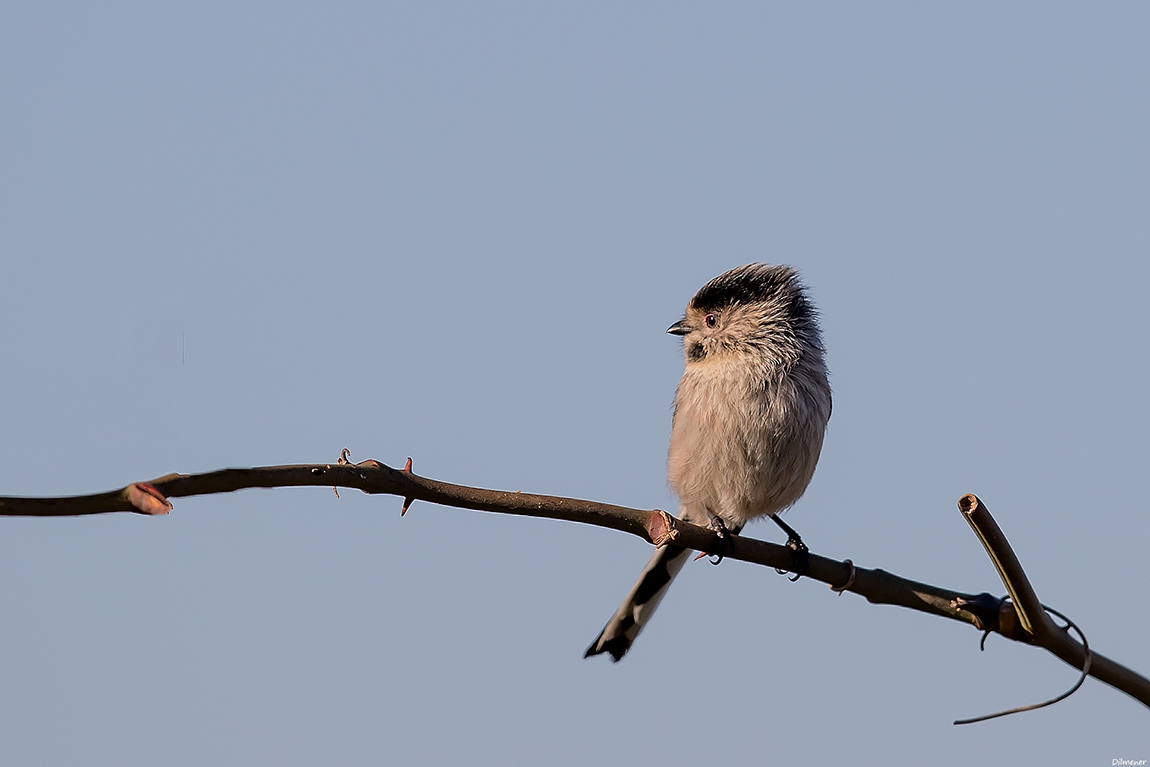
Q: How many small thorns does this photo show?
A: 3